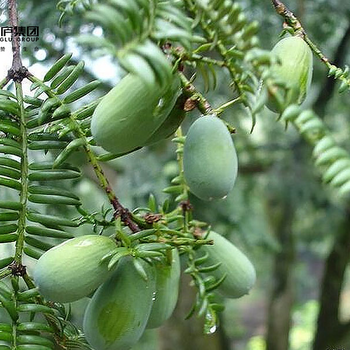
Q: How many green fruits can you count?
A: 8